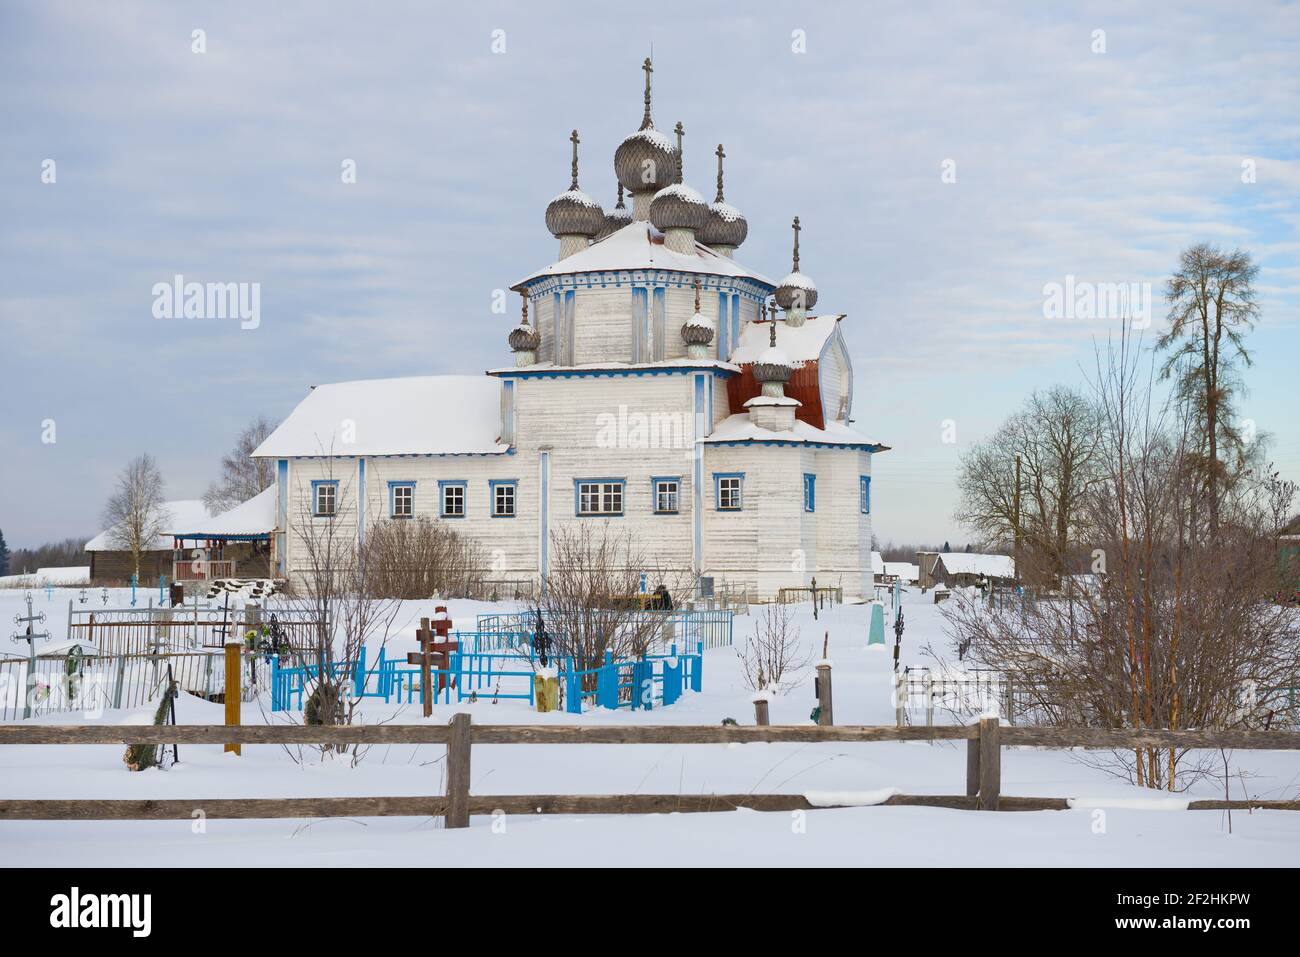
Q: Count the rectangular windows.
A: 9